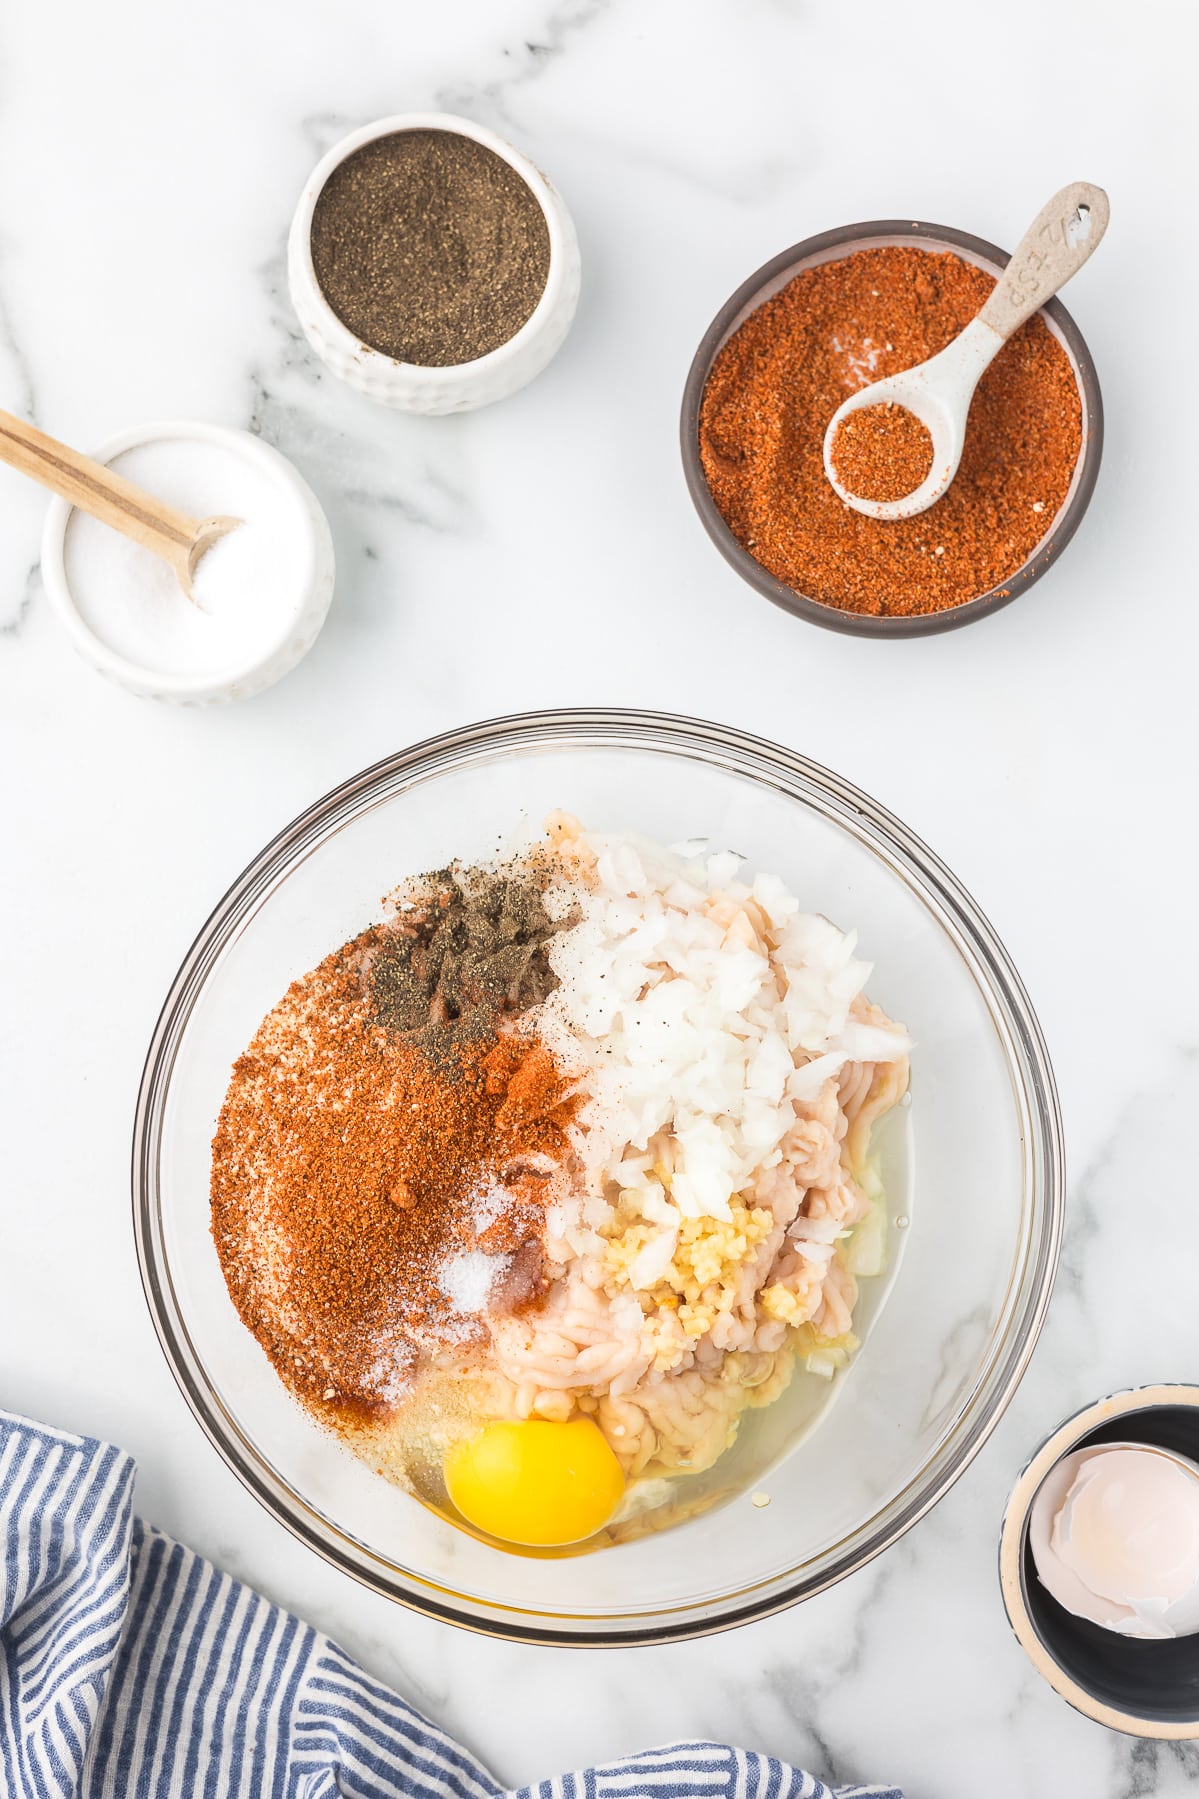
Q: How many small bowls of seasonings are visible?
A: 3